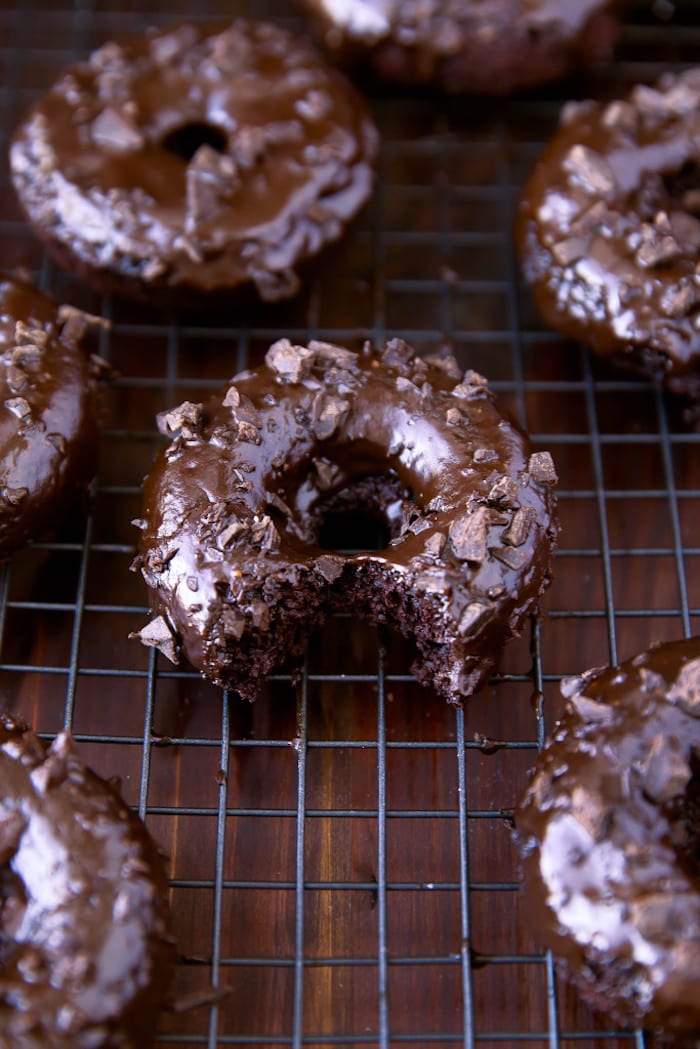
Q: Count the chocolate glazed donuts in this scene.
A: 7